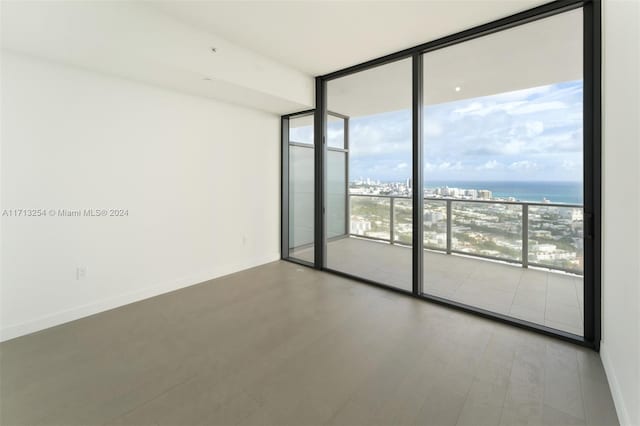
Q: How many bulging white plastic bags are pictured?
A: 0